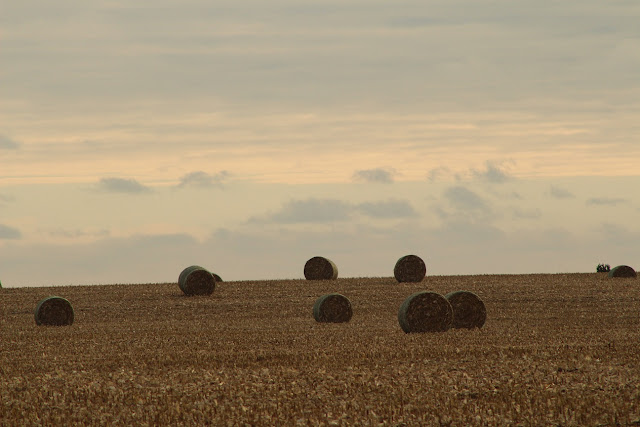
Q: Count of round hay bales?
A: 9